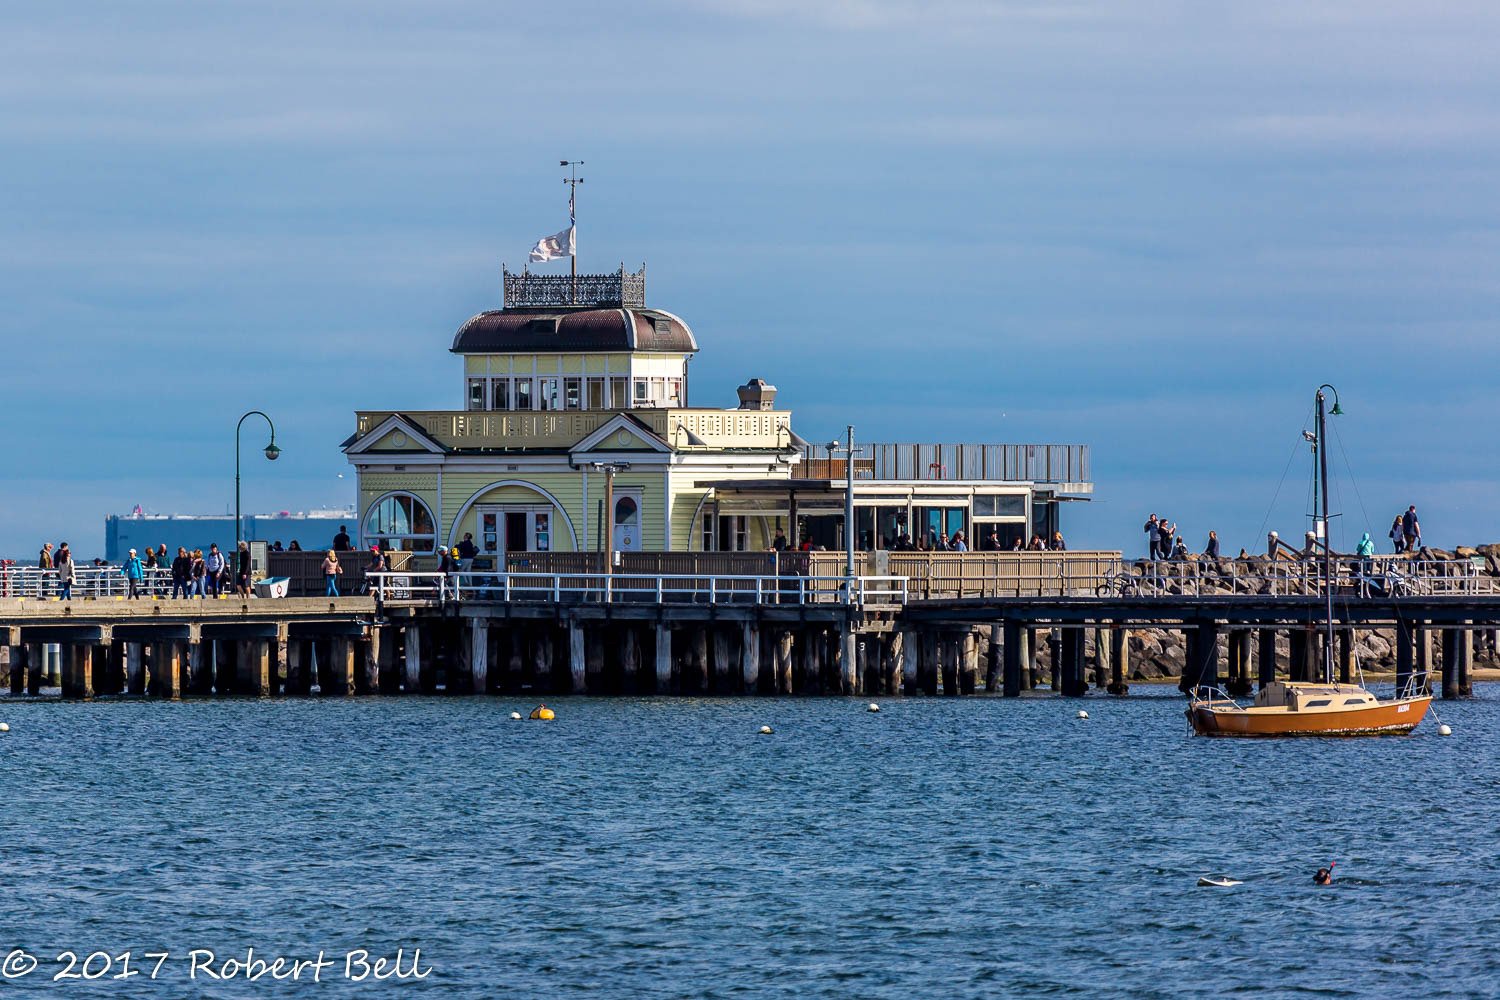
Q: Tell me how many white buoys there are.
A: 6